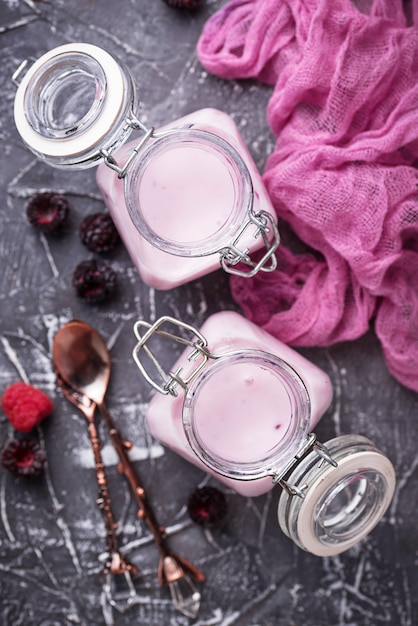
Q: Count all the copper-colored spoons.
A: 2